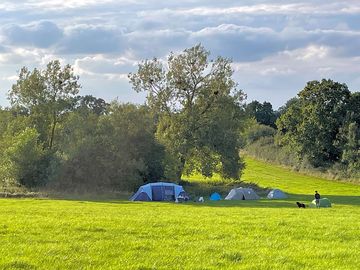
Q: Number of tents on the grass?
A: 5